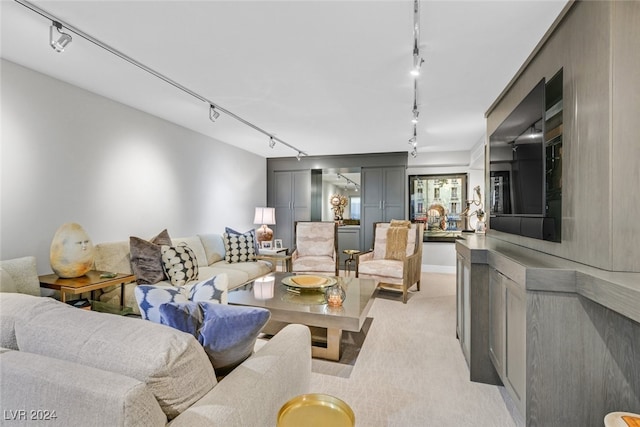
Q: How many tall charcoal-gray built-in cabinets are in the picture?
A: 2